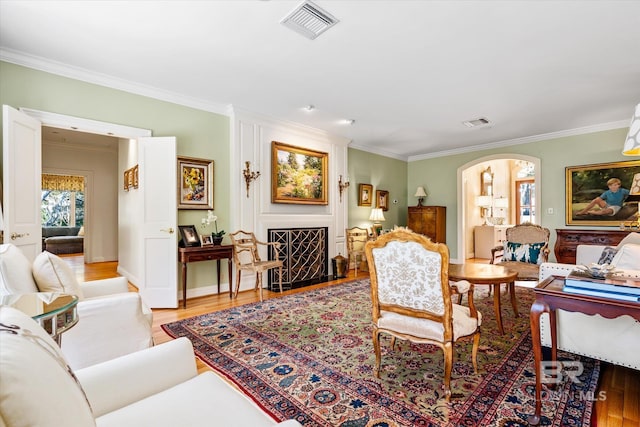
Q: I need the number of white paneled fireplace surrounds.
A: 1